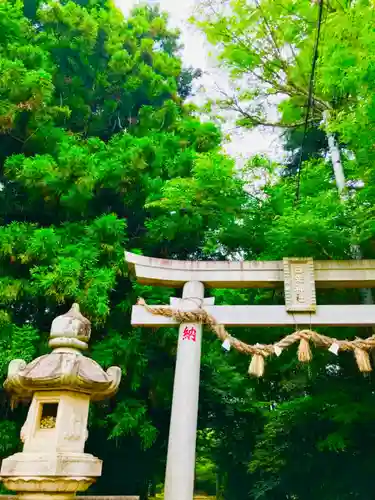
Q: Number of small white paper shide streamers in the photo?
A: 3